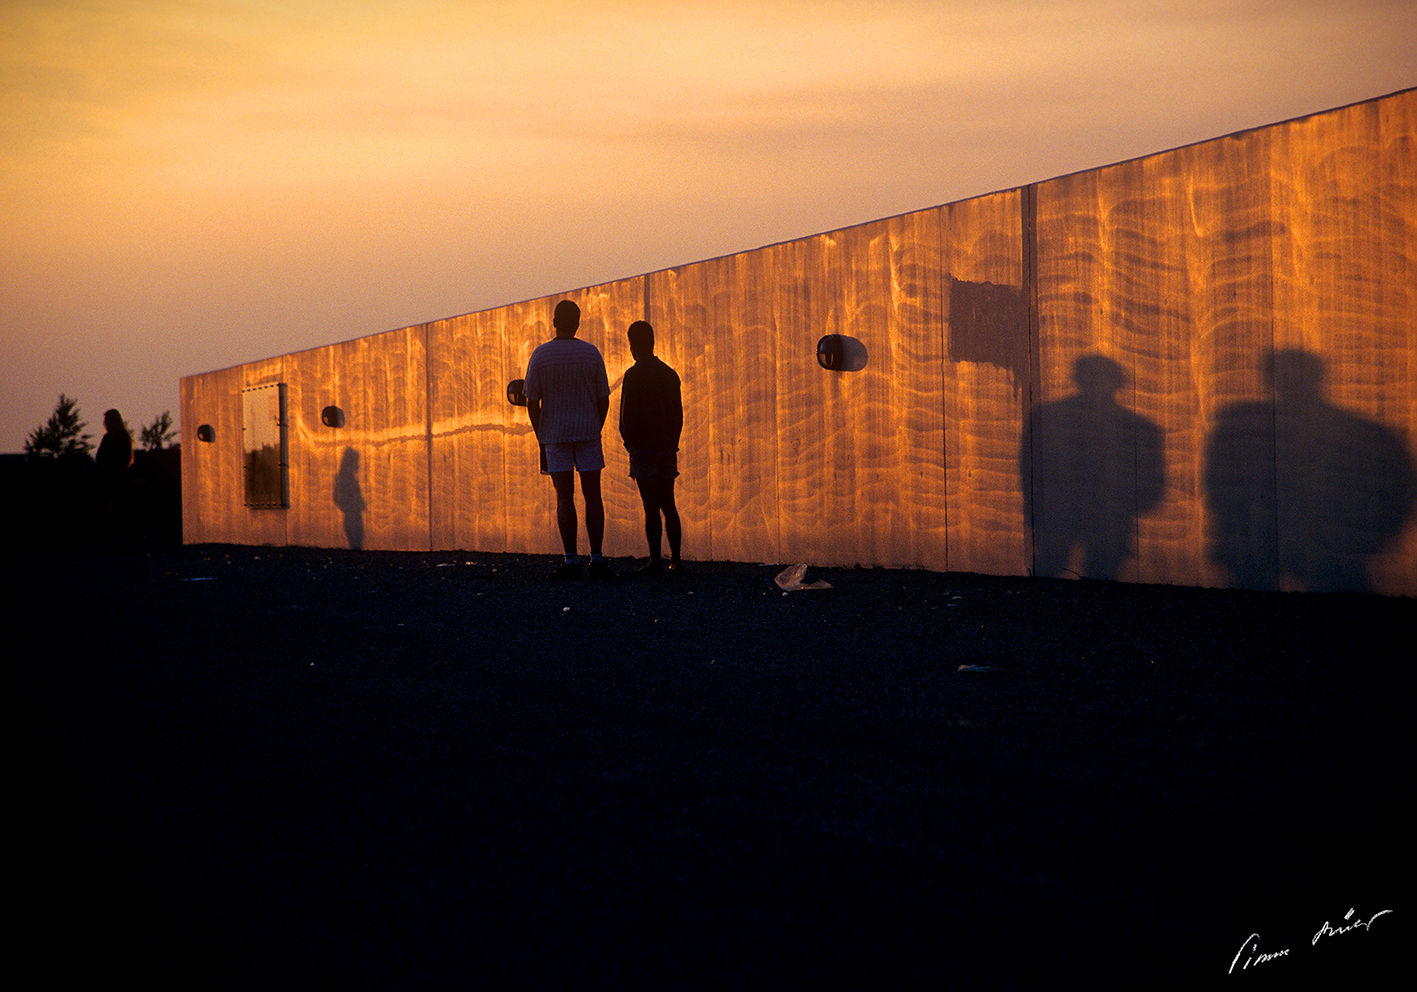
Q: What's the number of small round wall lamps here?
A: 4